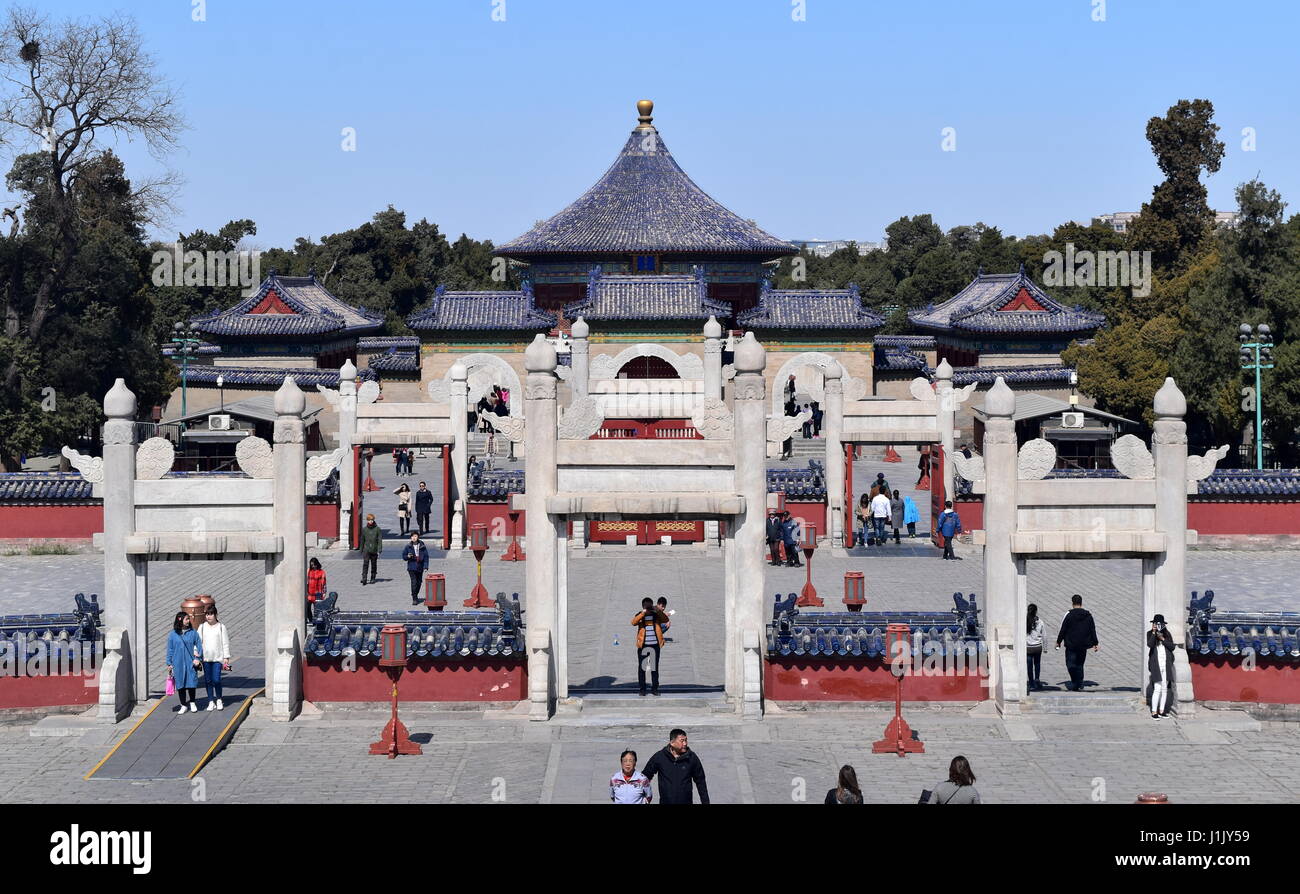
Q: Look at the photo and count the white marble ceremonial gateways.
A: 6